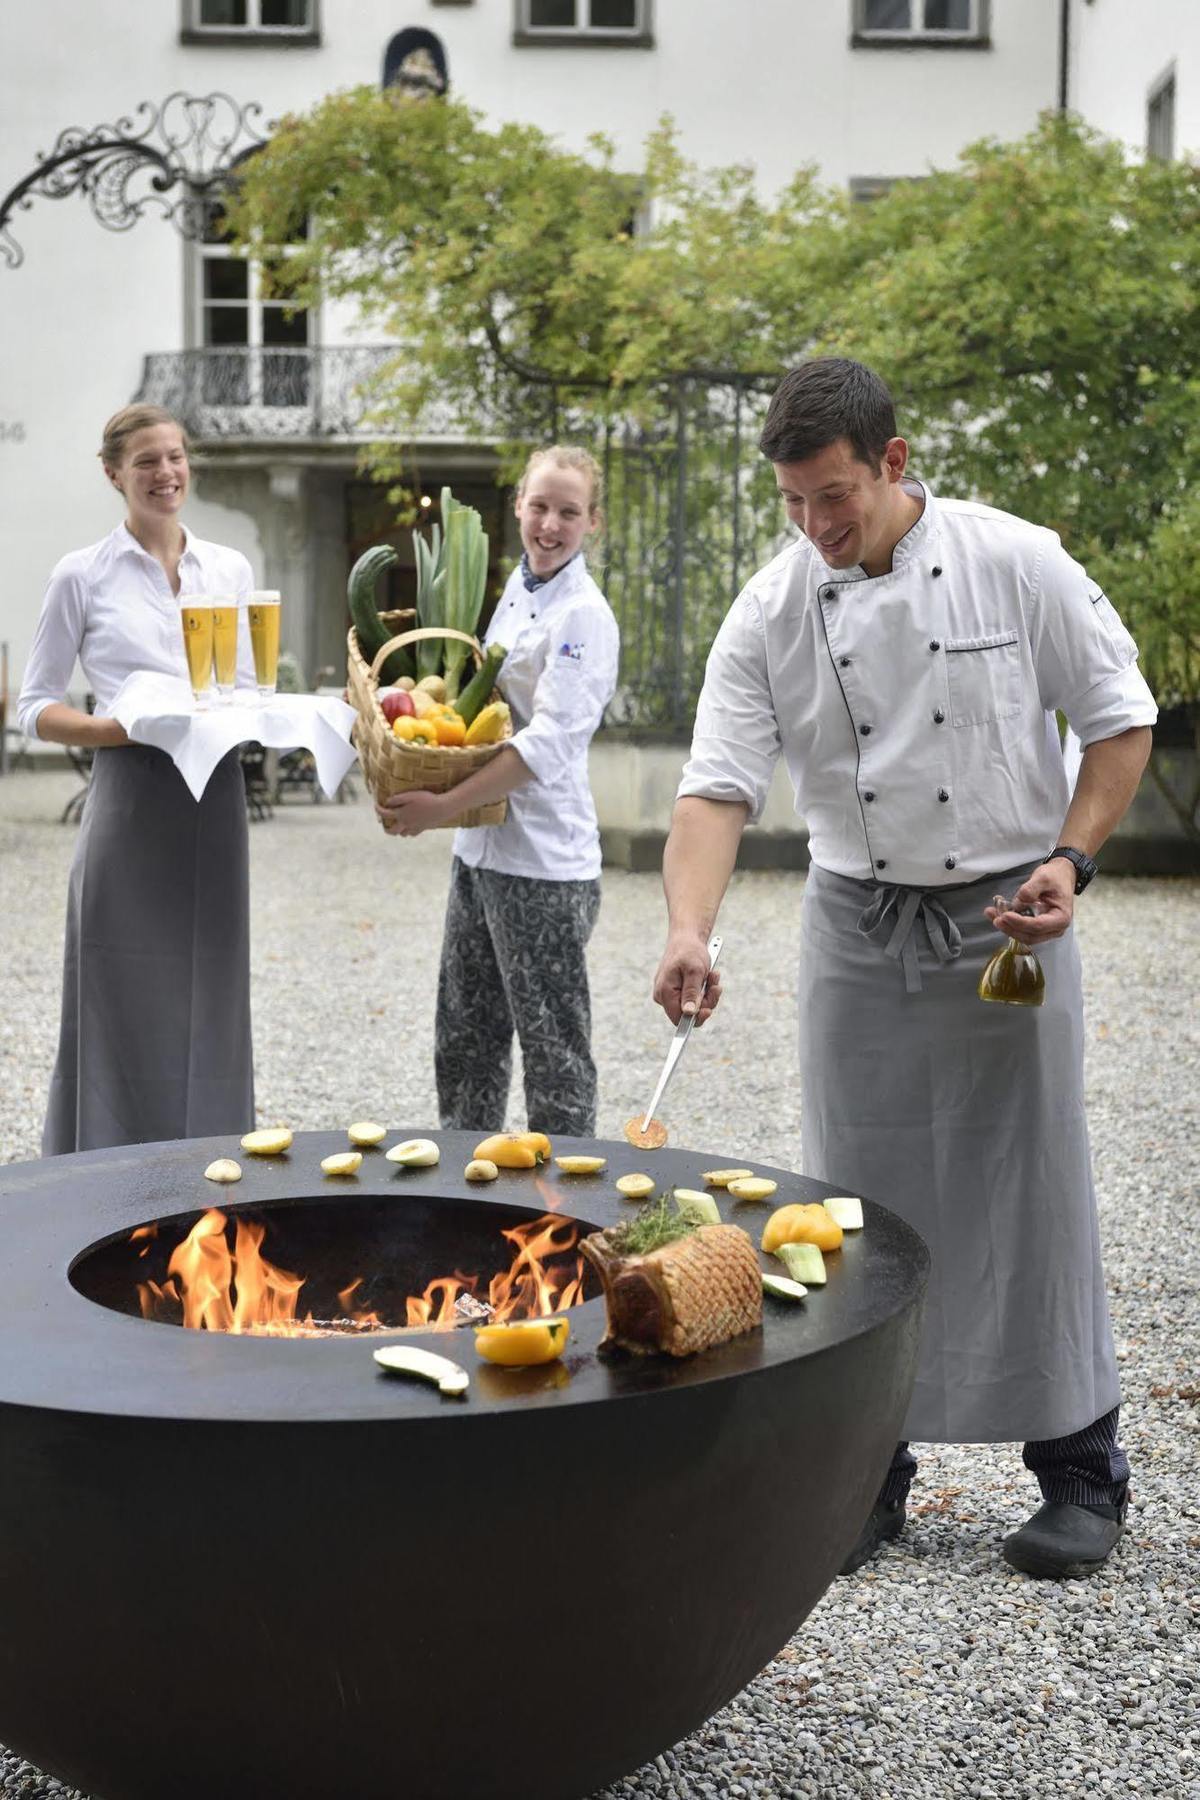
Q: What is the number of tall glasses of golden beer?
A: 3